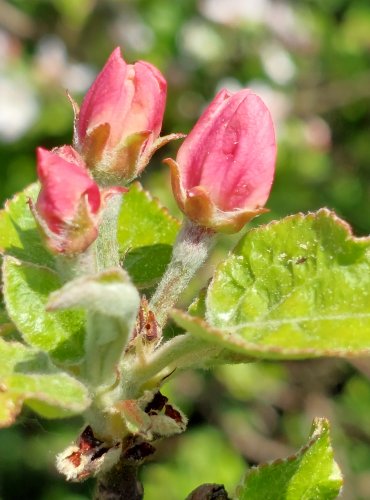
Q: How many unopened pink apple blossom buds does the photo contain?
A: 3